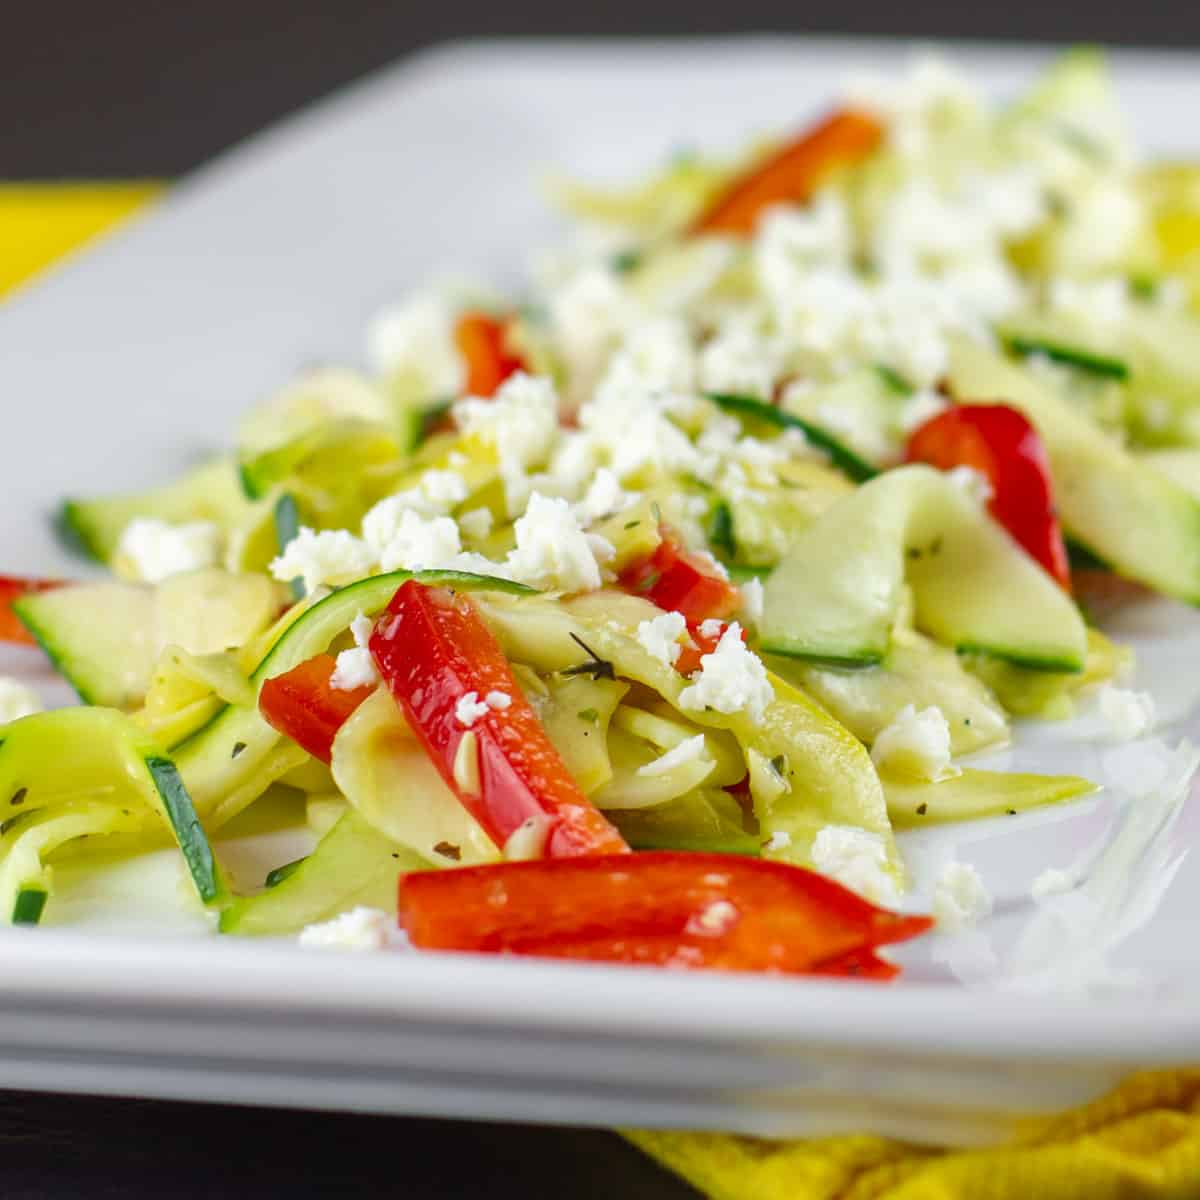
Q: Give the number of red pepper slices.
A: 8